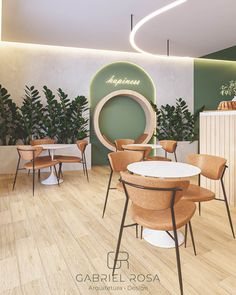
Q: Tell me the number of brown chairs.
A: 9